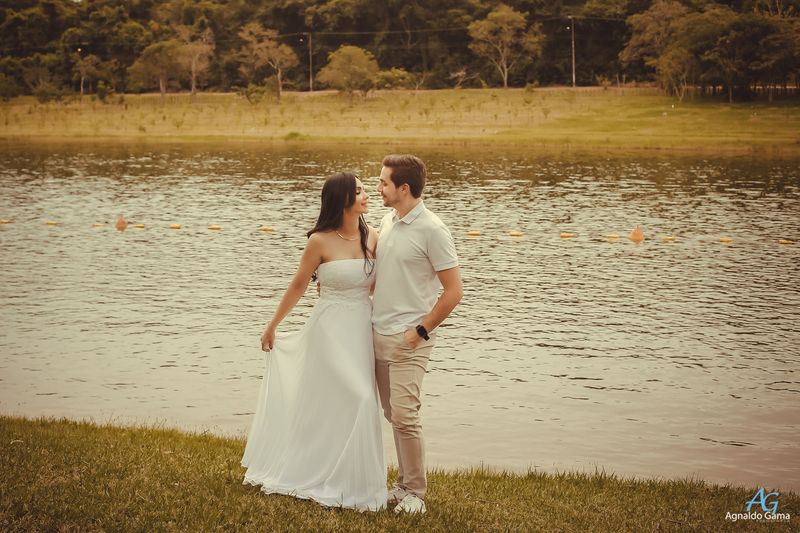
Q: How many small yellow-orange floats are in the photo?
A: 14